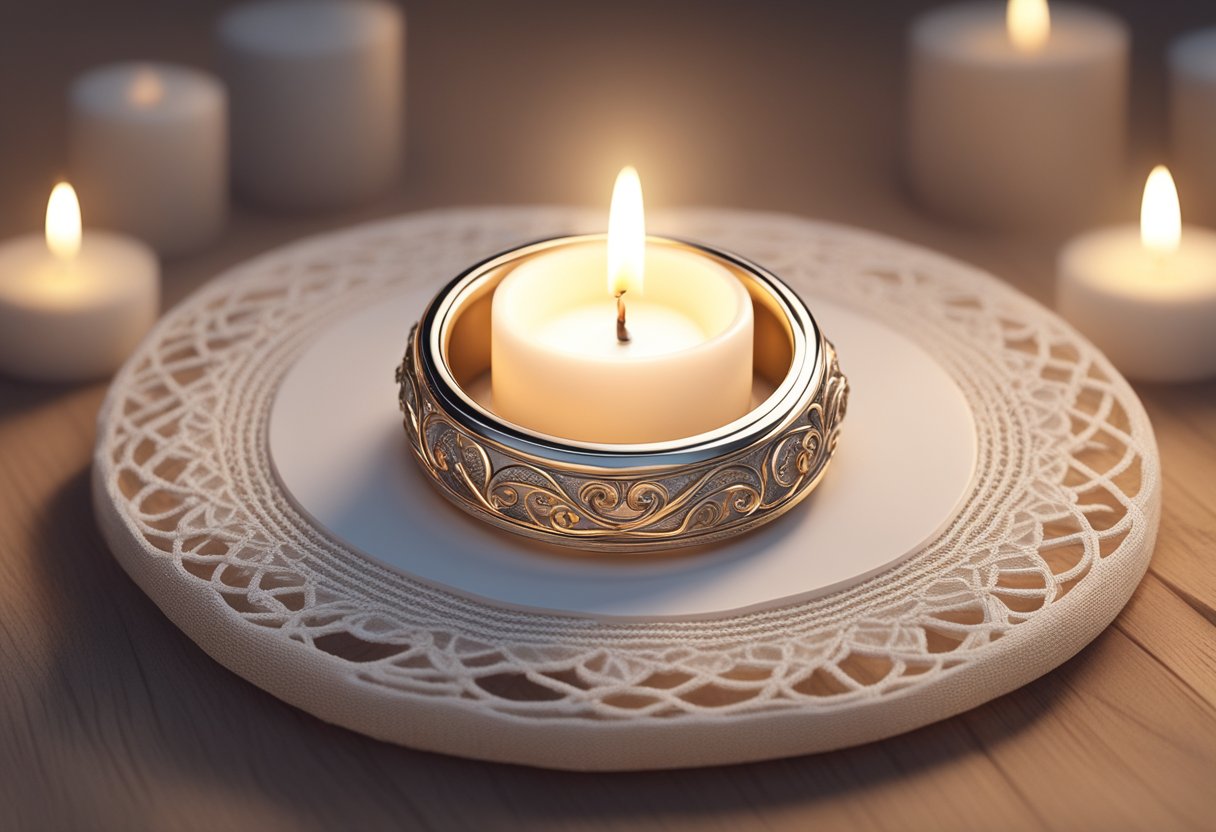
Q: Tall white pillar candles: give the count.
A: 4